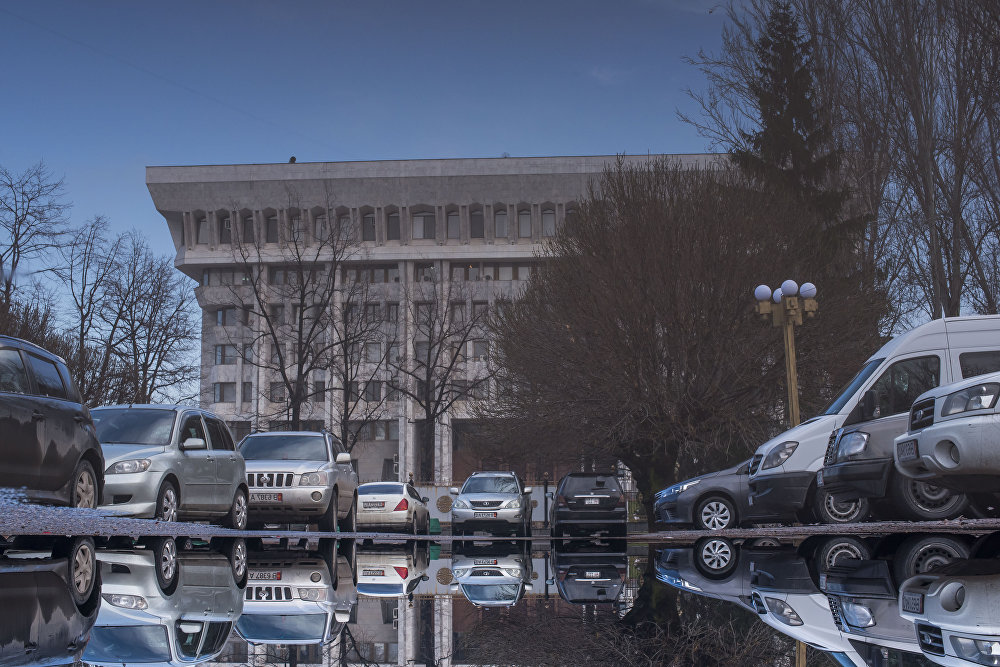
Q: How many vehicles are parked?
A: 10